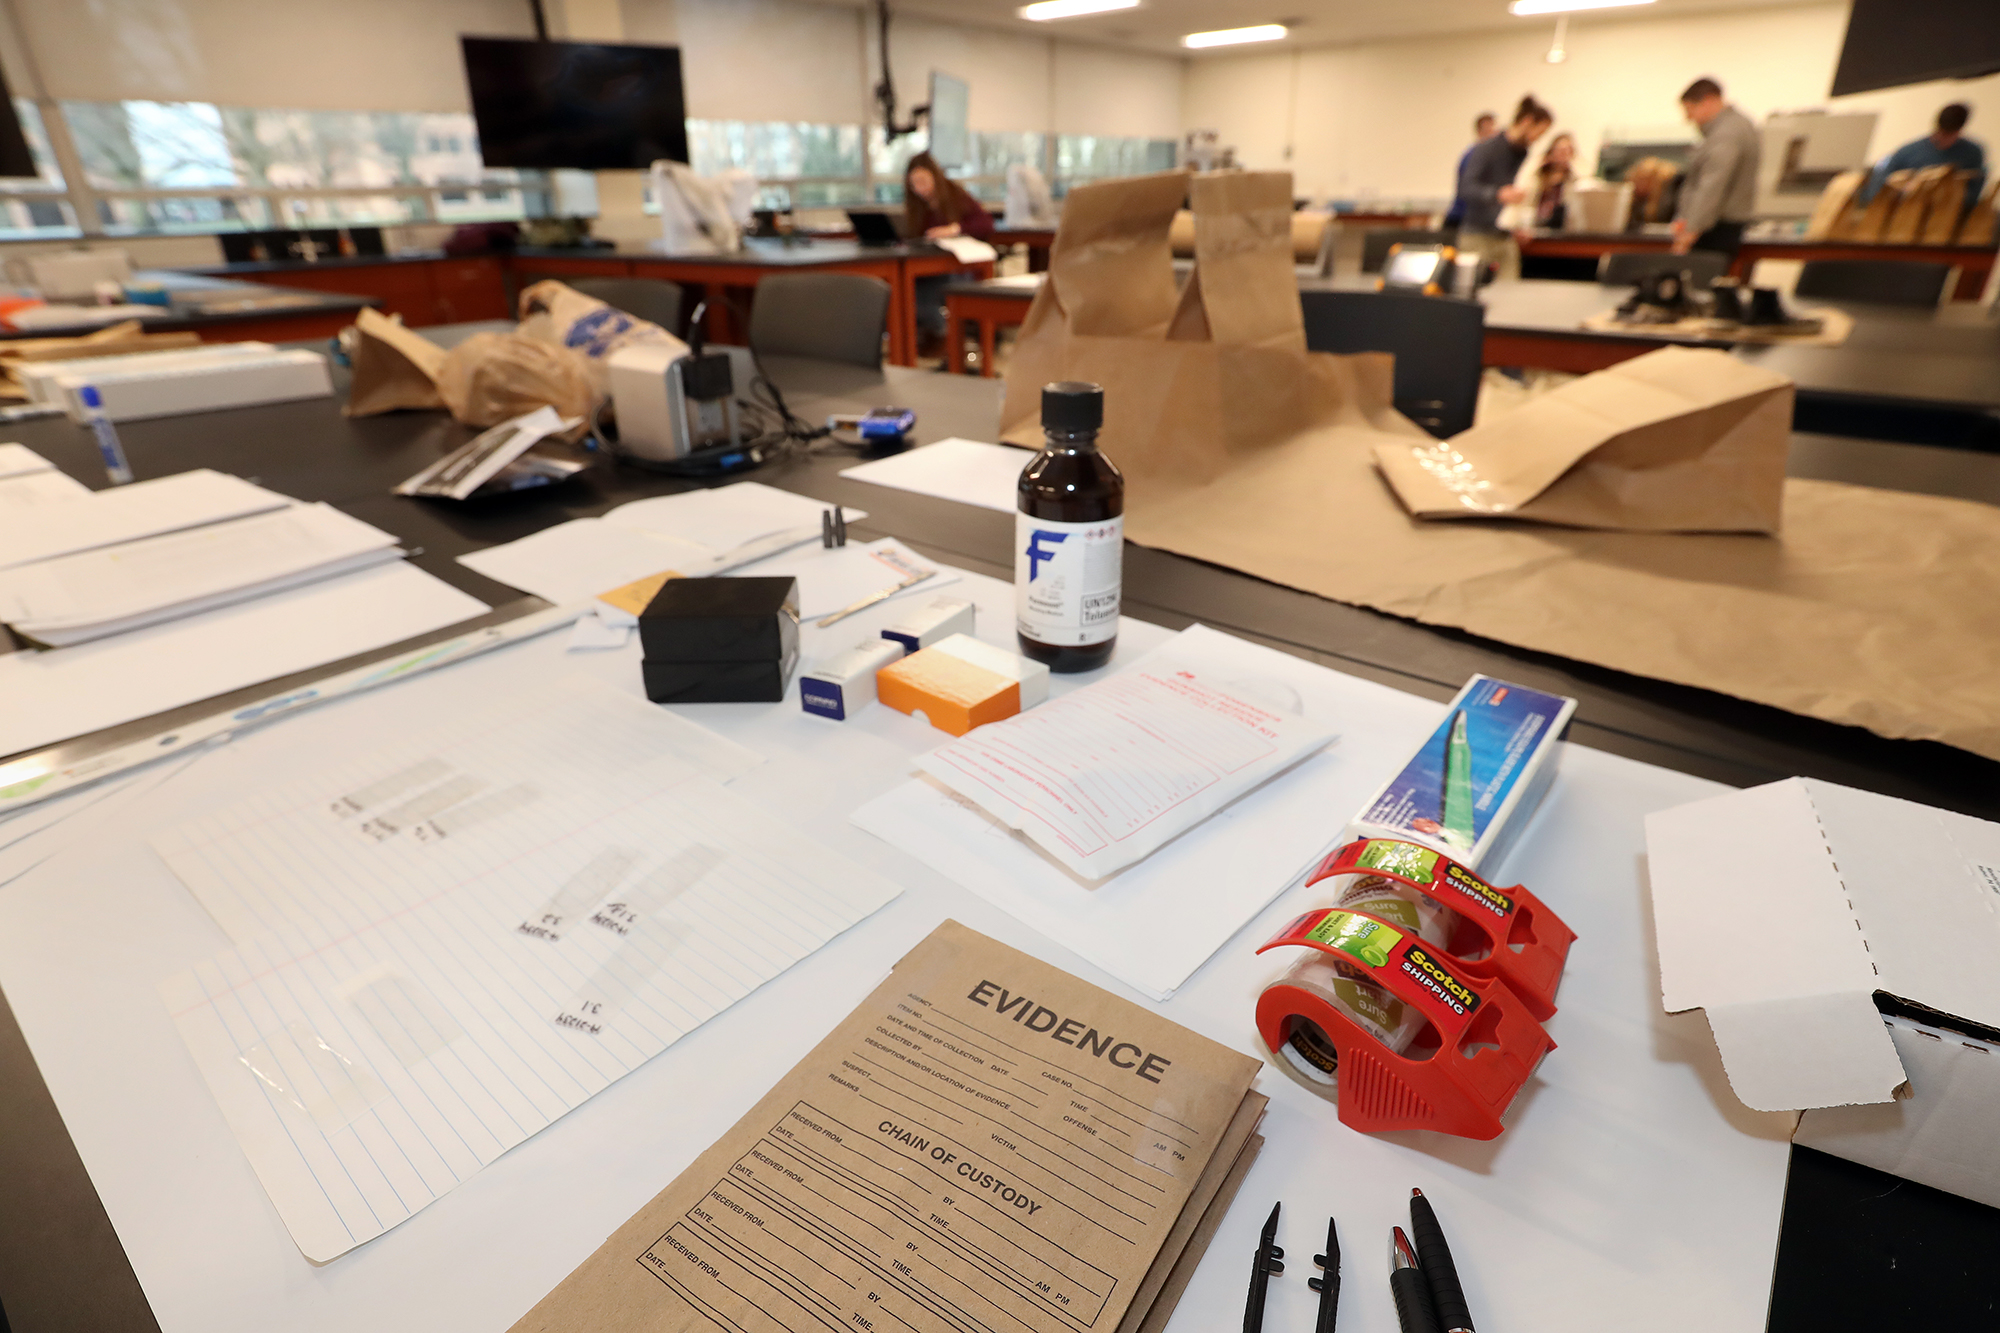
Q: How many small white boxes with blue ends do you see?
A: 2